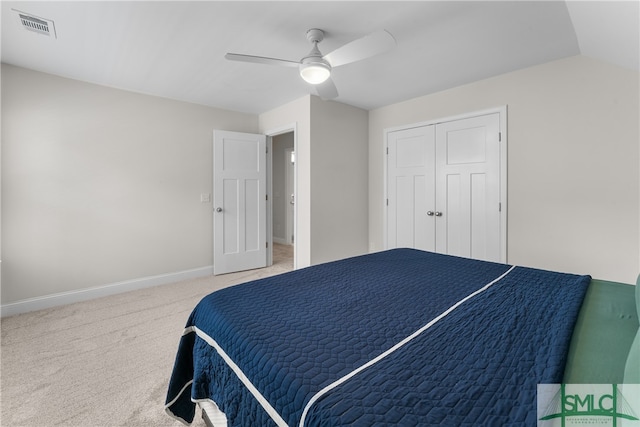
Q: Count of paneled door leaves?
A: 3